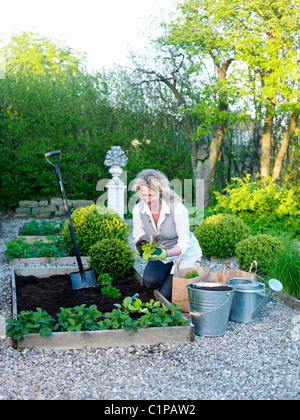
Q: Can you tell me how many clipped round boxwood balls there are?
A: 4